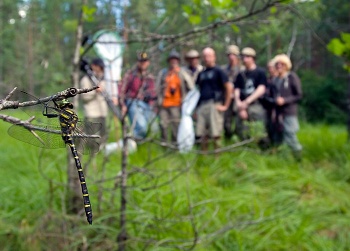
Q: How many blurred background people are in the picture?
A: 9